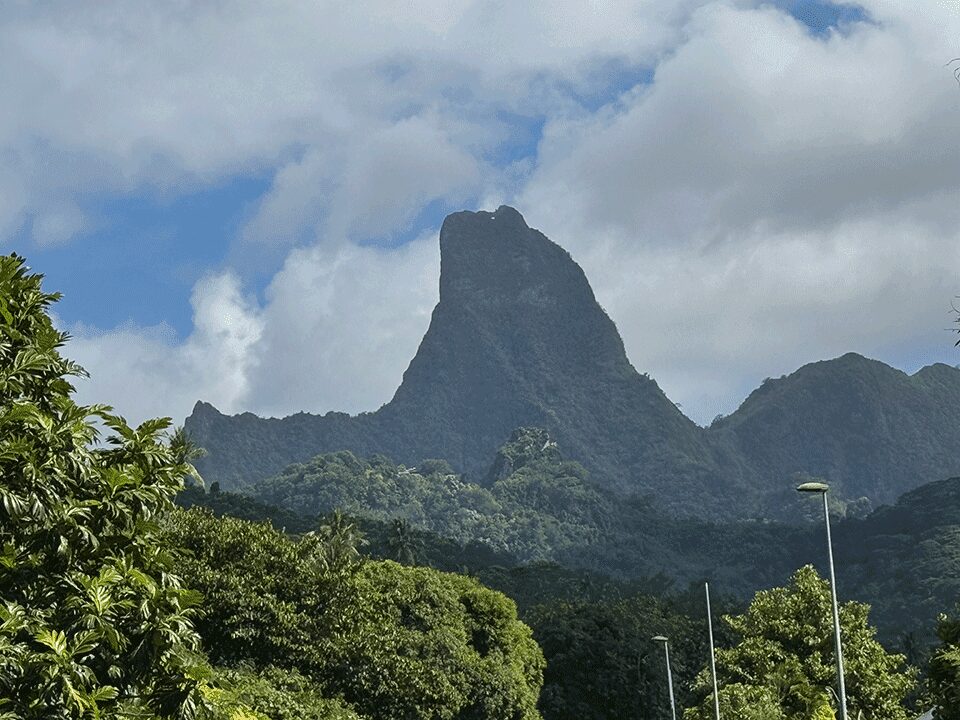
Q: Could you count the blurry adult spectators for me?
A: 0